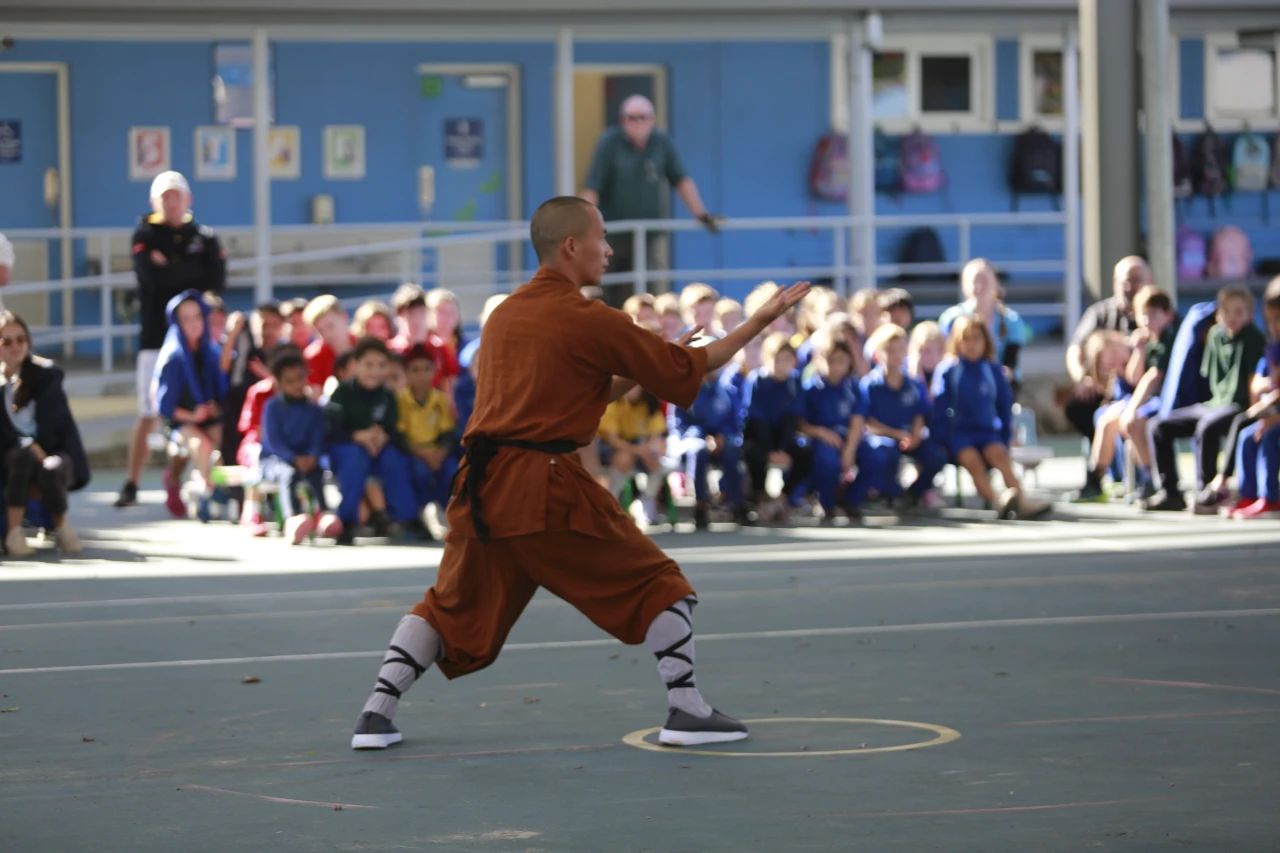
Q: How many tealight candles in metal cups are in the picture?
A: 0